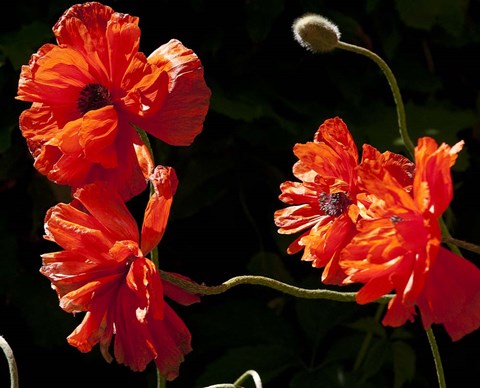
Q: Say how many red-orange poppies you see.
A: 4